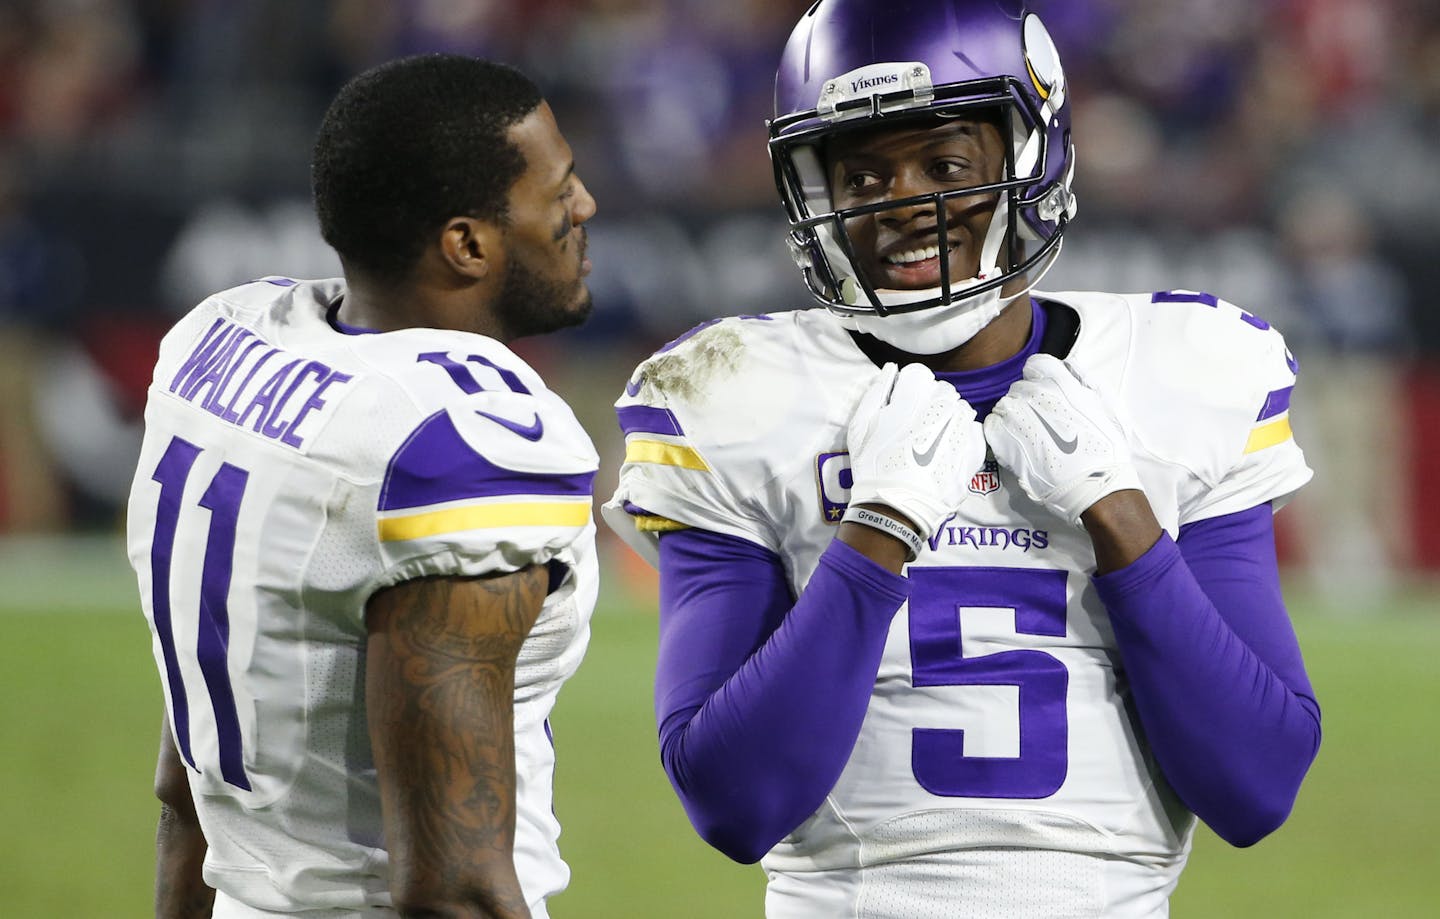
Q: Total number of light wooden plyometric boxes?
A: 0